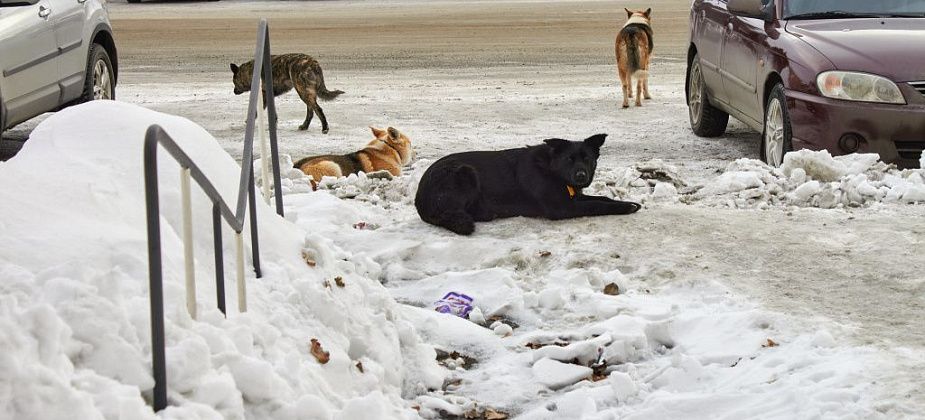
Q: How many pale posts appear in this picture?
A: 3